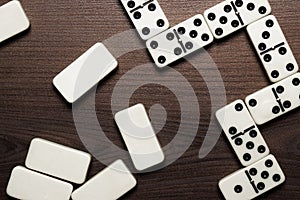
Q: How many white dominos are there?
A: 13